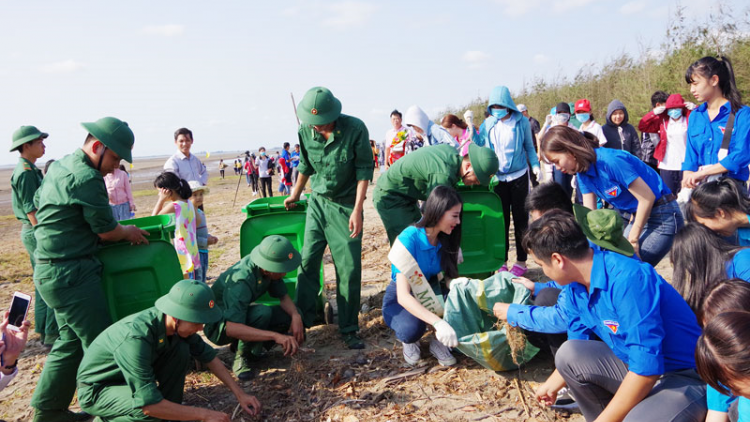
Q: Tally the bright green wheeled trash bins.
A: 3